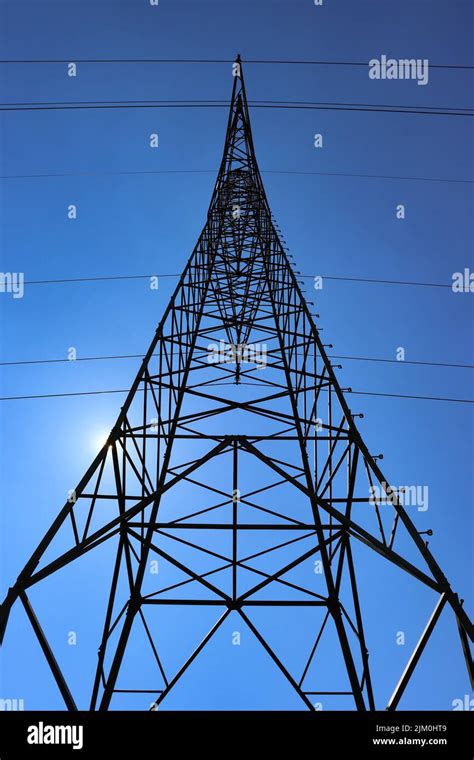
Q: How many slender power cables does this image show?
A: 7